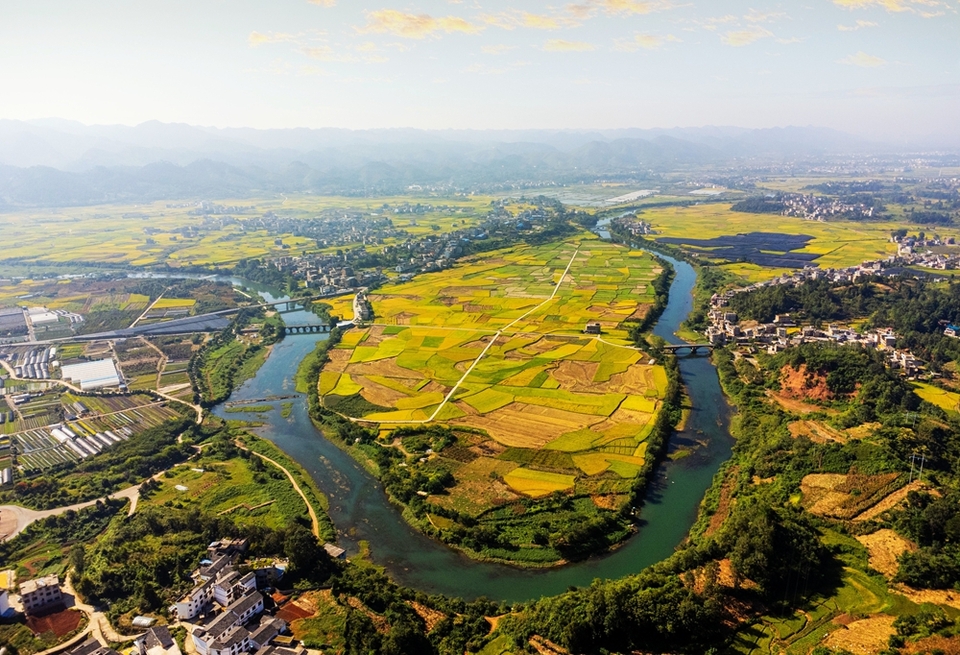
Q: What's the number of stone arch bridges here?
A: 2